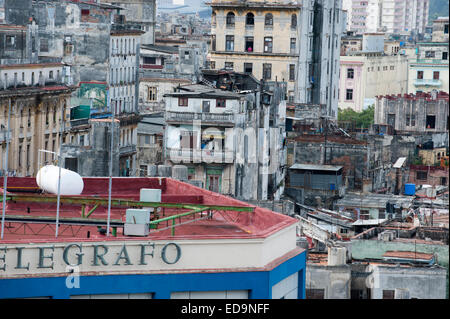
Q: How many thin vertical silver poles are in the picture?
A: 3